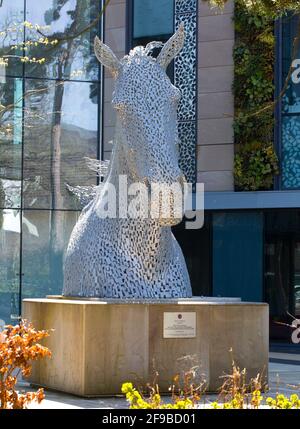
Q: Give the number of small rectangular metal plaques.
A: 1